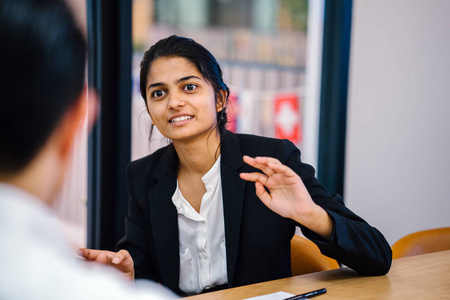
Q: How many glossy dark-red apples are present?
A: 0